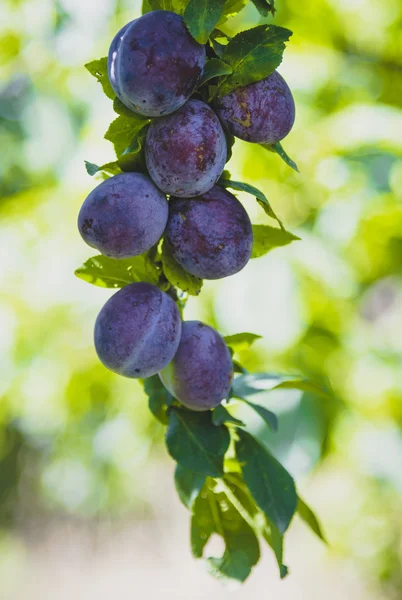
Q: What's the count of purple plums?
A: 7